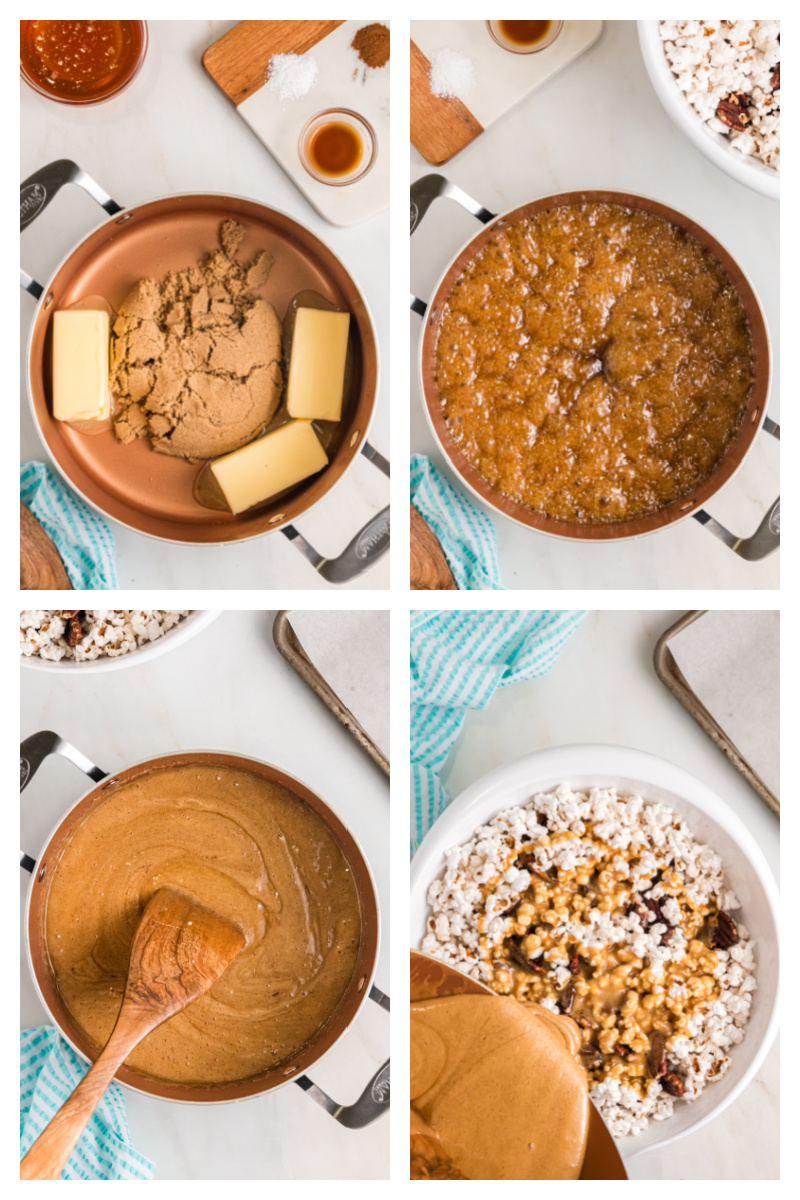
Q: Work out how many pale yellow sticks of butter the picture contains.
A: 3